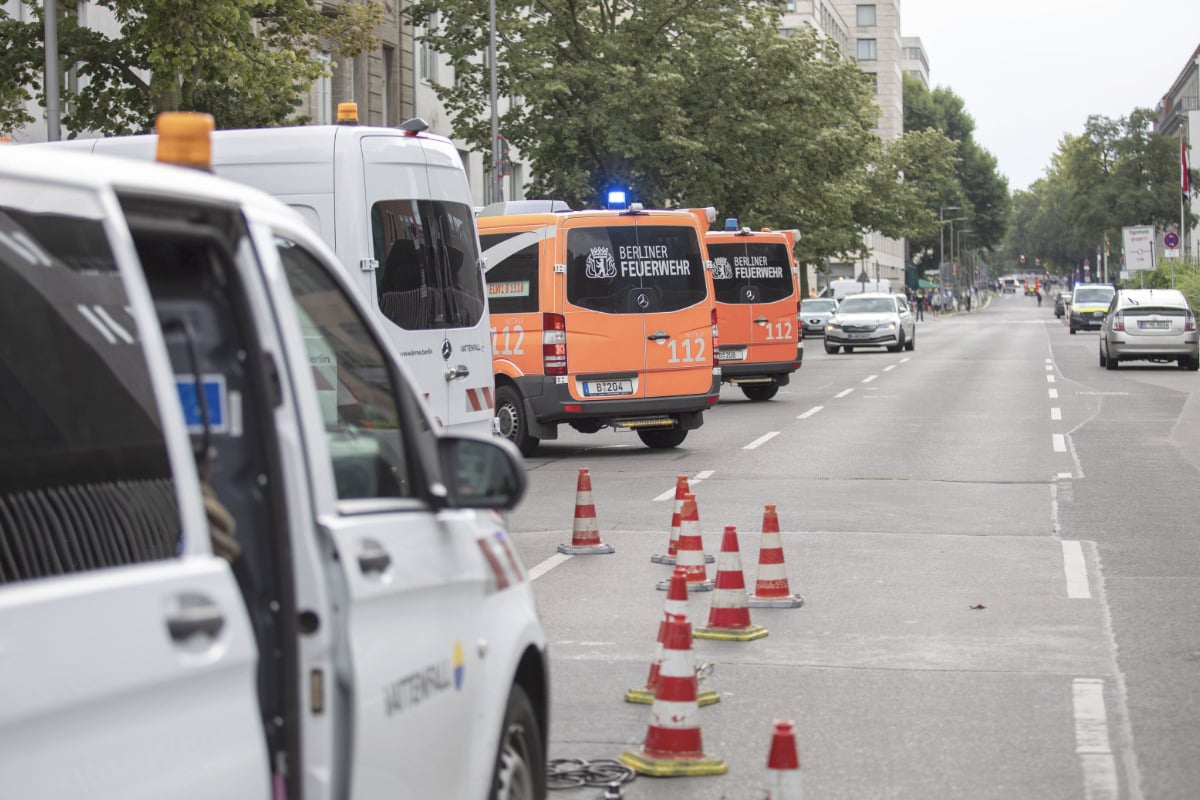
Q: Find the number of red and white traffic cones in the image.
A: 8